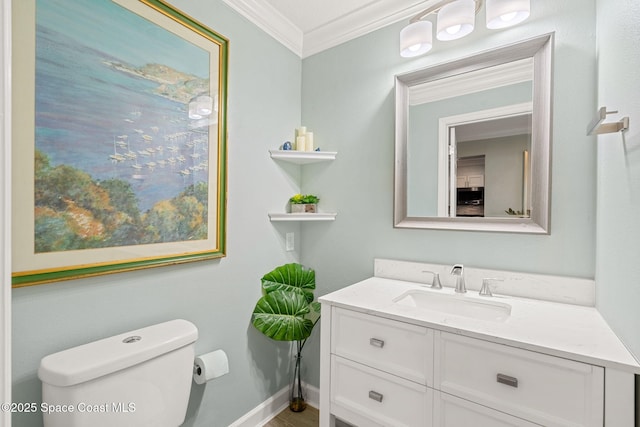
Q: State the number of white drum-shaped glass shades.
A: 3